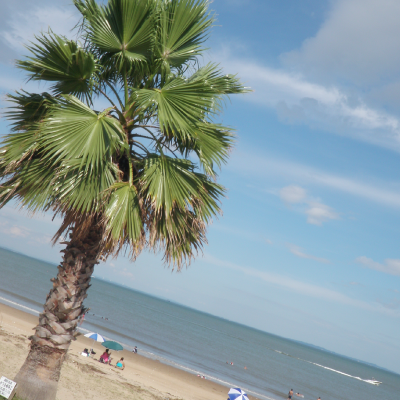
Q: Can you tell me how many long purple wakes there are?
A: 0